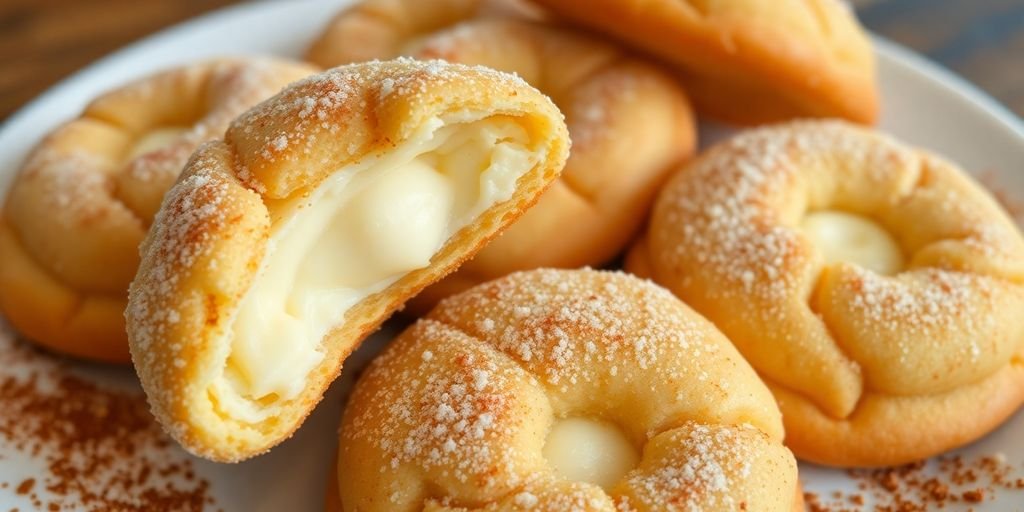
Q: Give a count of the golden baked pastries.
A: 7